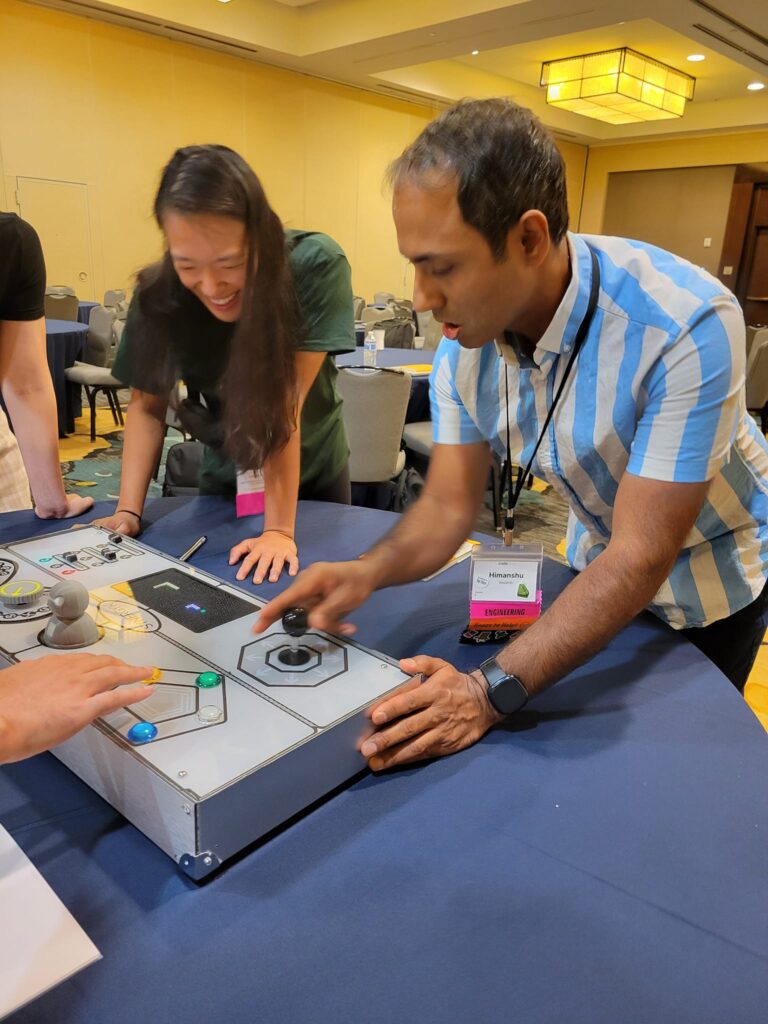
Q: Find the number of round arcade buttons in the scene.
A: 4